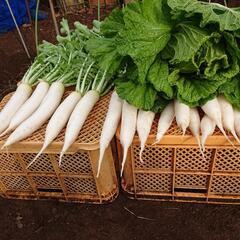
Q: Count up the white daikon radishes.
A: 15